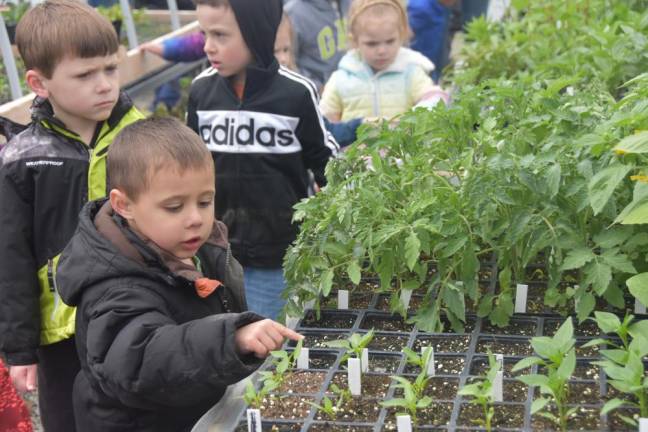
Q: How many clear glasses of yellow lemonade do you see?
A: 0